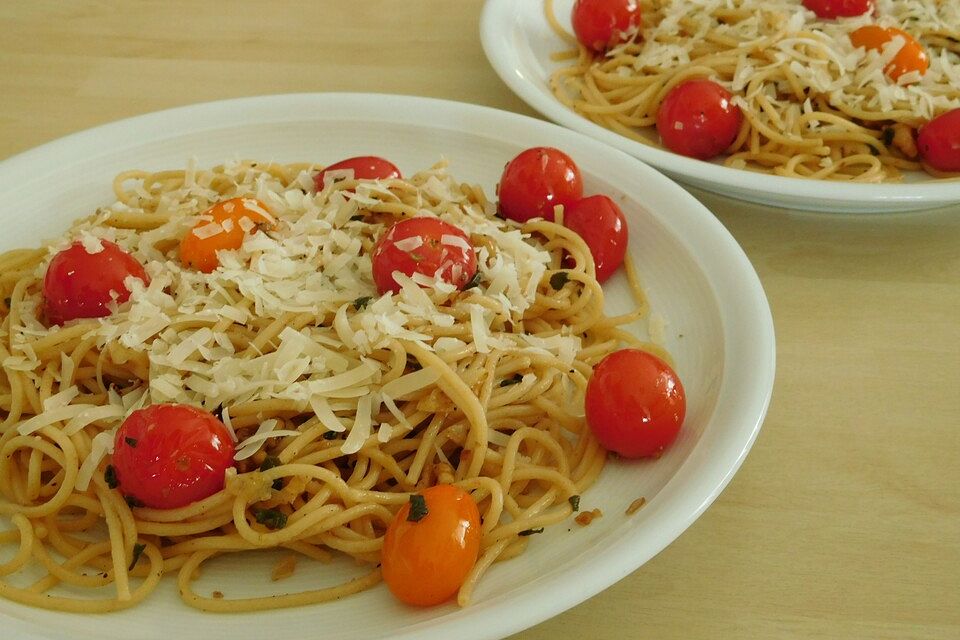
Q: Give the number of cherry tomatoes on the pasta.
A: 14